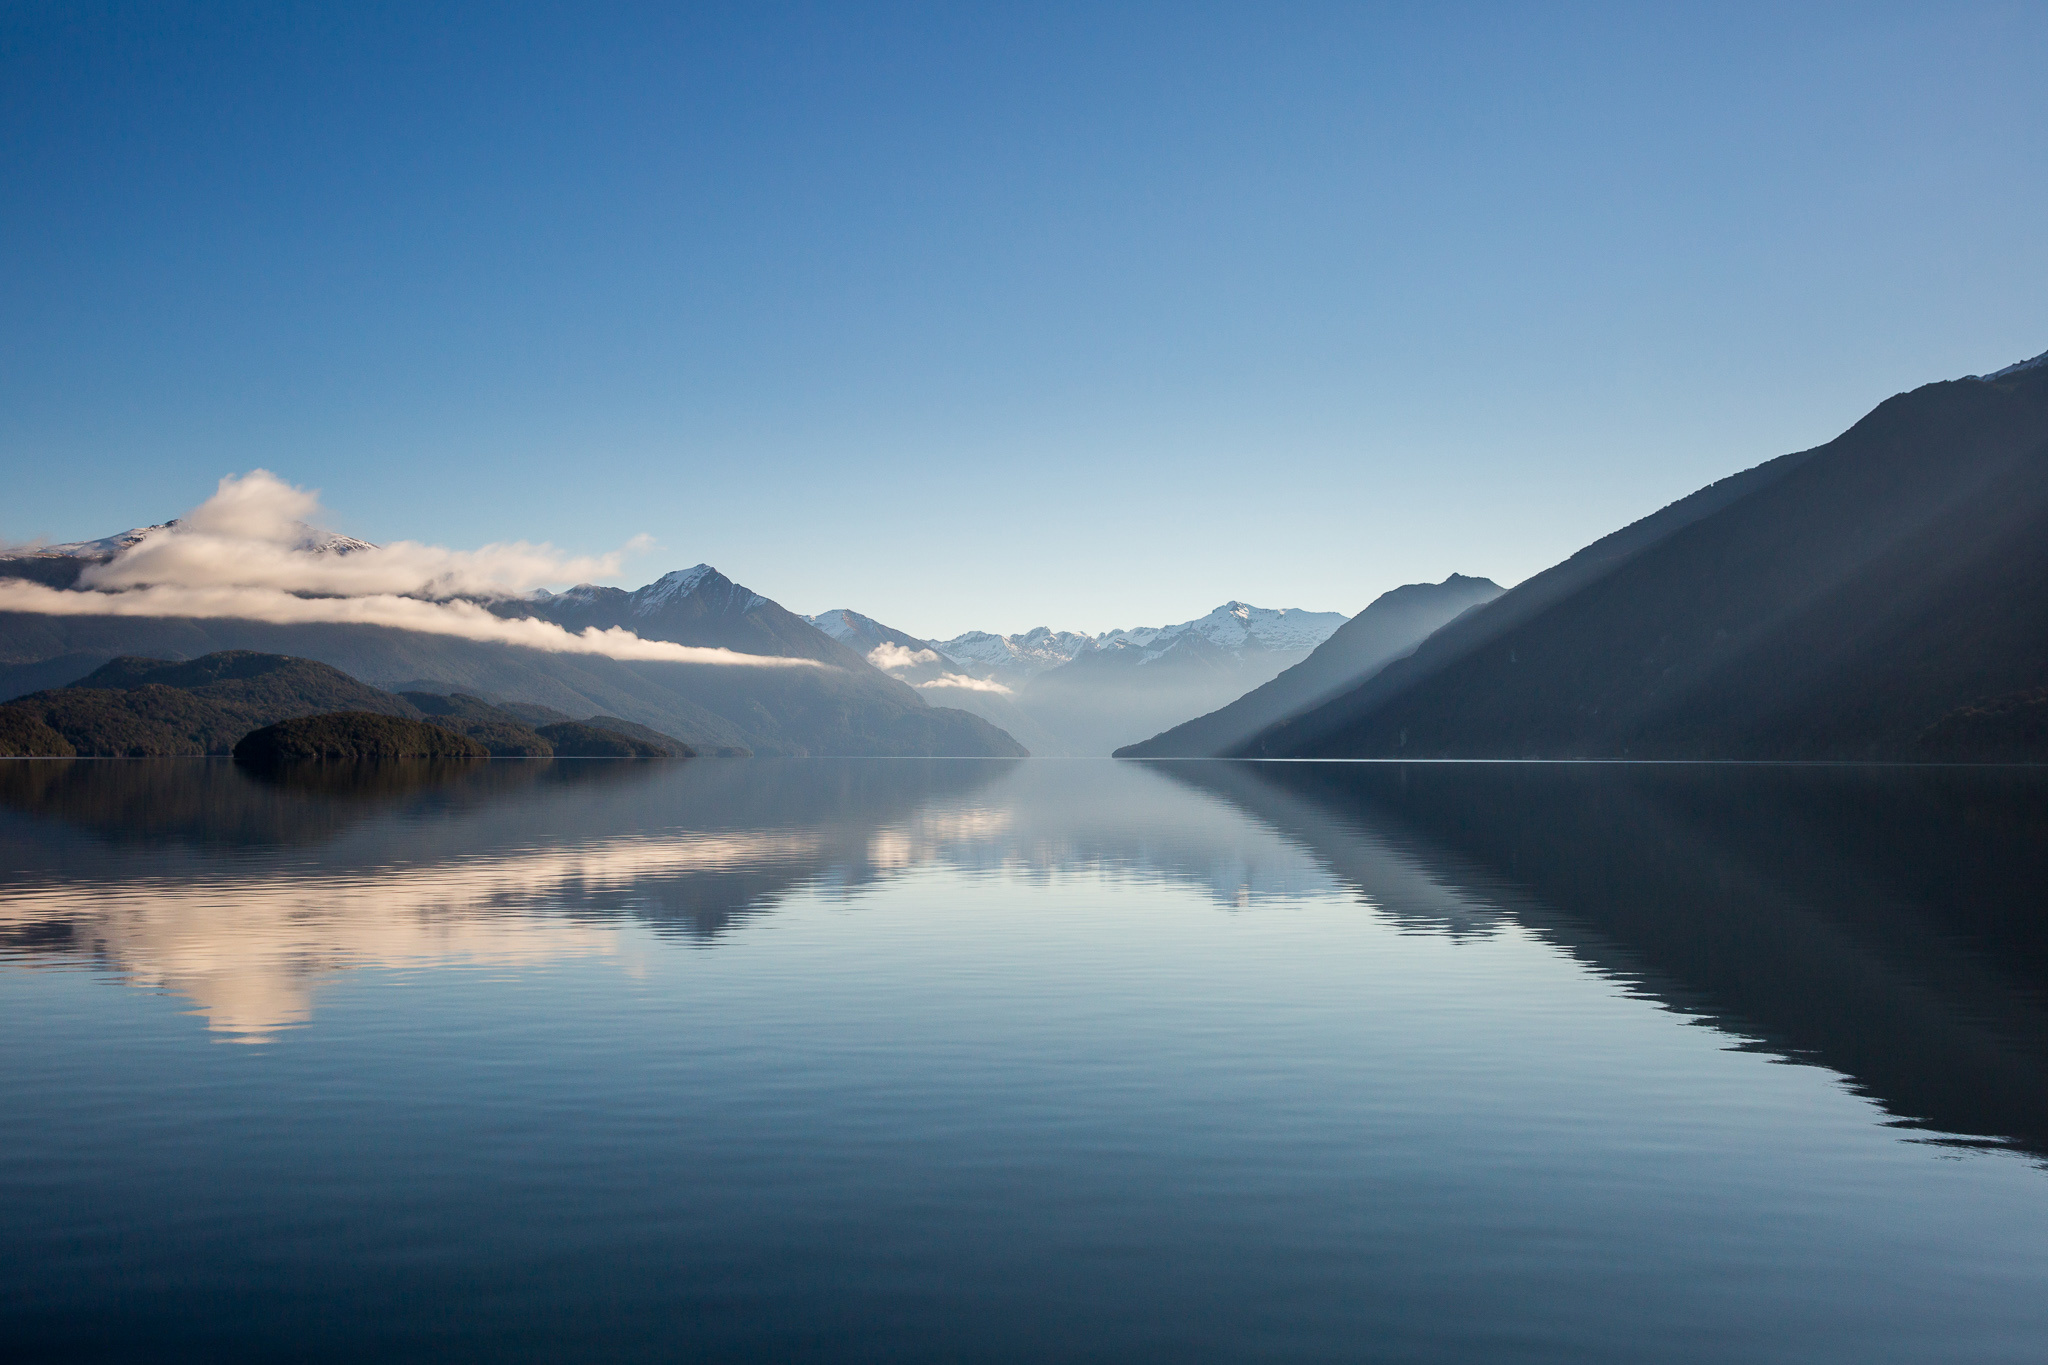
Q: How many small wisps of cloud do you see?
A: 2